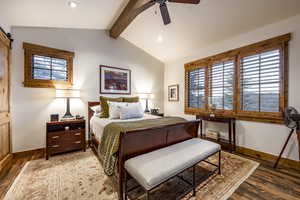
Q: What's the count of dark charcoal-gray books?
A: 0